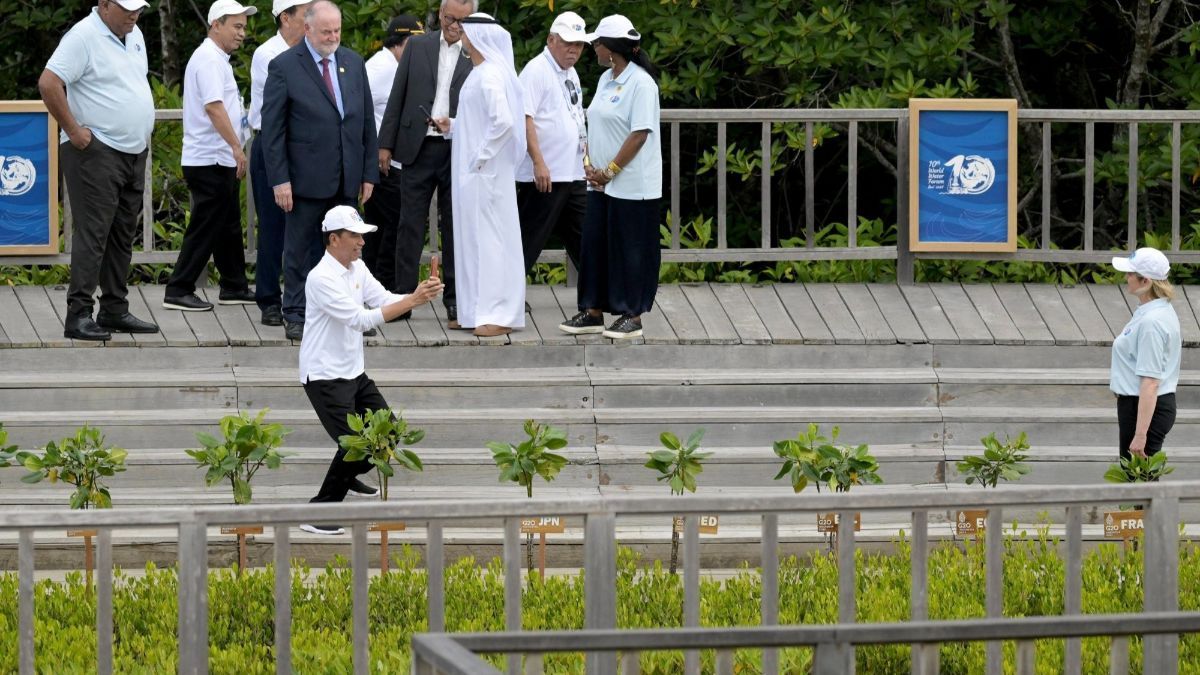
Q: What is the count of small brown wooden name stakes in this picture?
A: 8